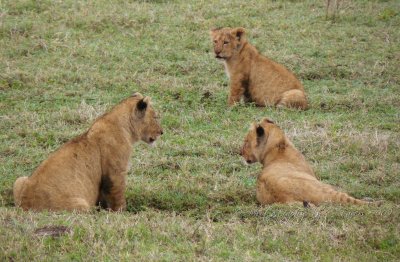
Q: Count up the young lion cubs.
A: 3